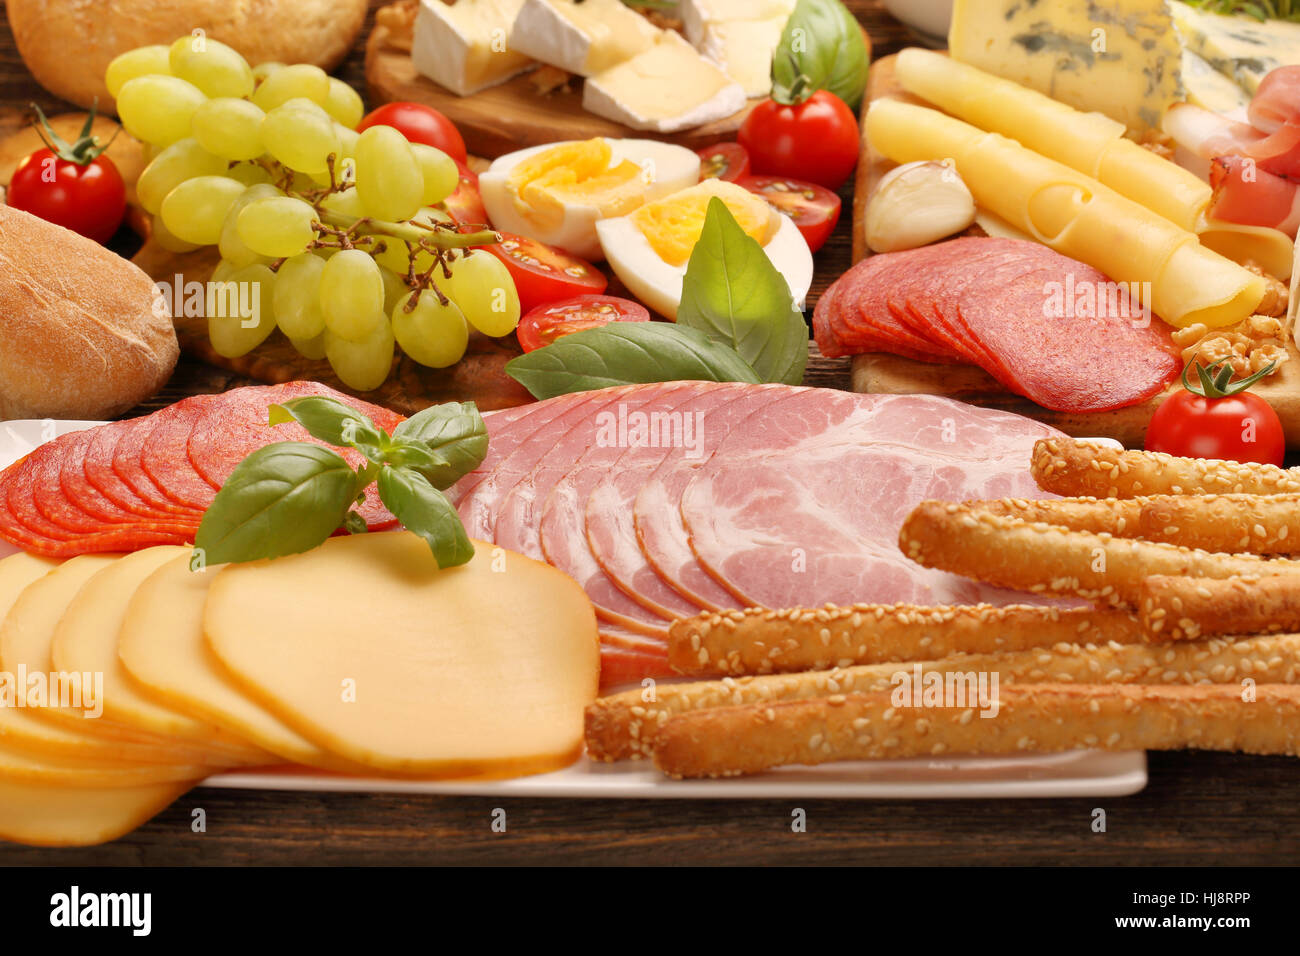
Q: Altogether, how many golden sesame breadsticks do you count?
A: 8